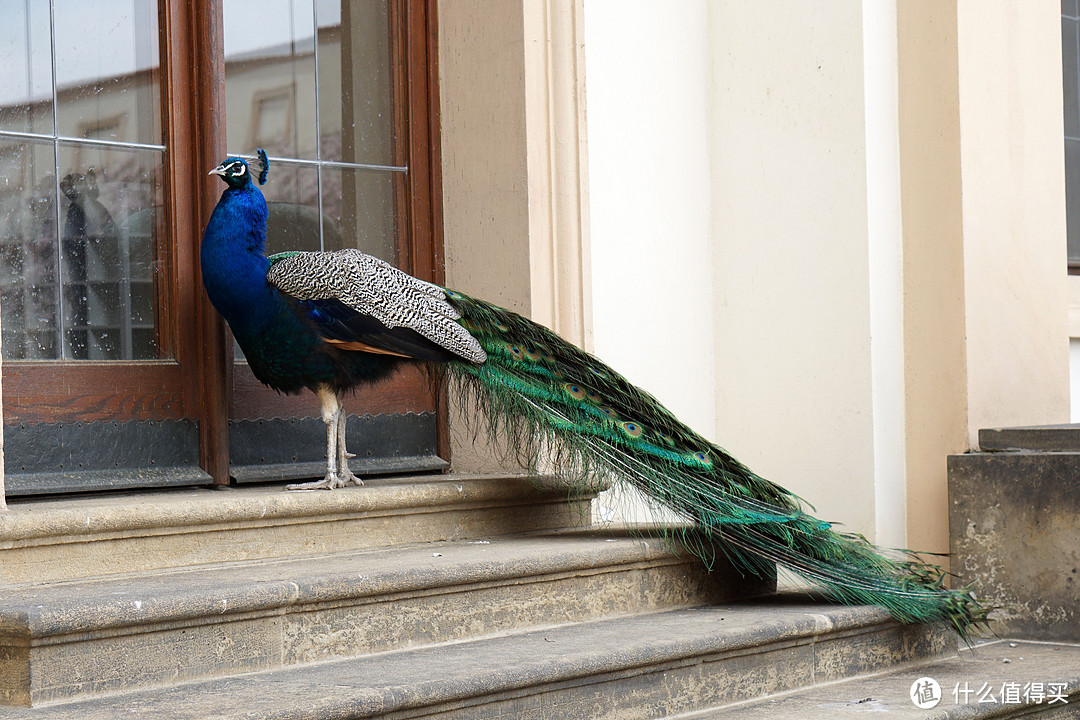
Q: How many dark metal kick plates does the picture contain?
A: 2